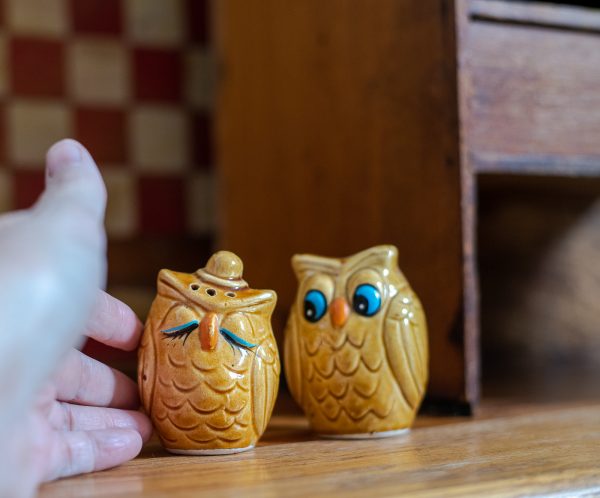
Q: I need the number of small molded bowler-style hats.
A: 1